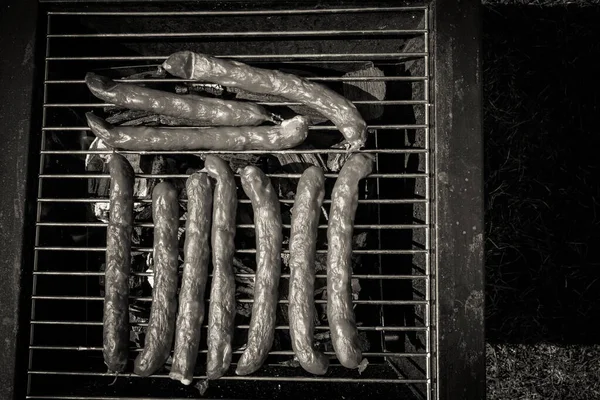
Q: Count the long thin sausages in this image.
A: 10